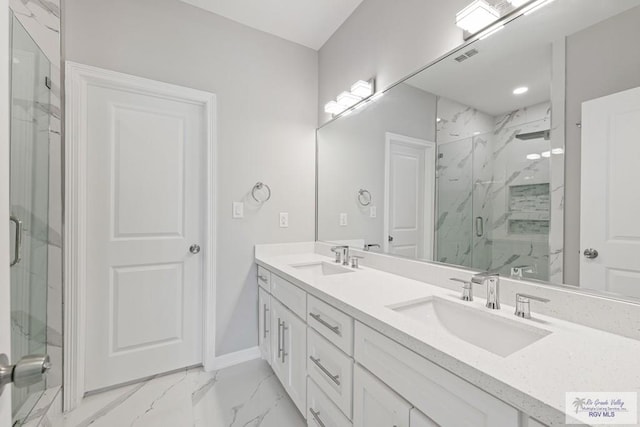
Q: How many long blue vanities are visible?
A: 0